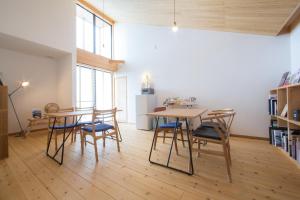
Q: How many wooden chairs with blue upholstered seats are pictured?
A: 4